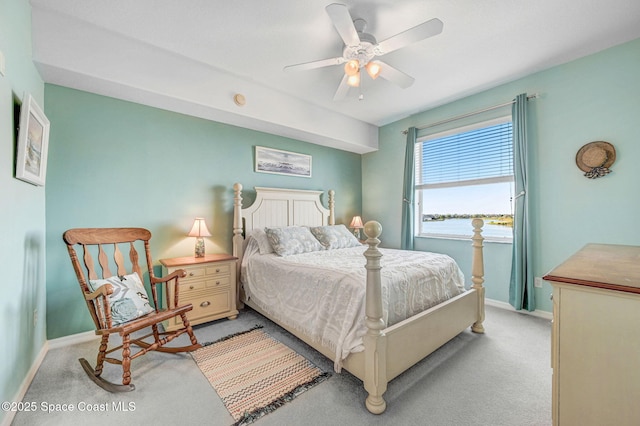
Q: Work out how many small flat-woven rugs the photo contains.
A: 1